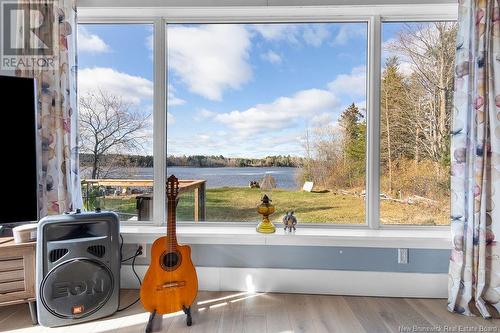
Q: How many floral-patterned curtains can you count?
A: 2